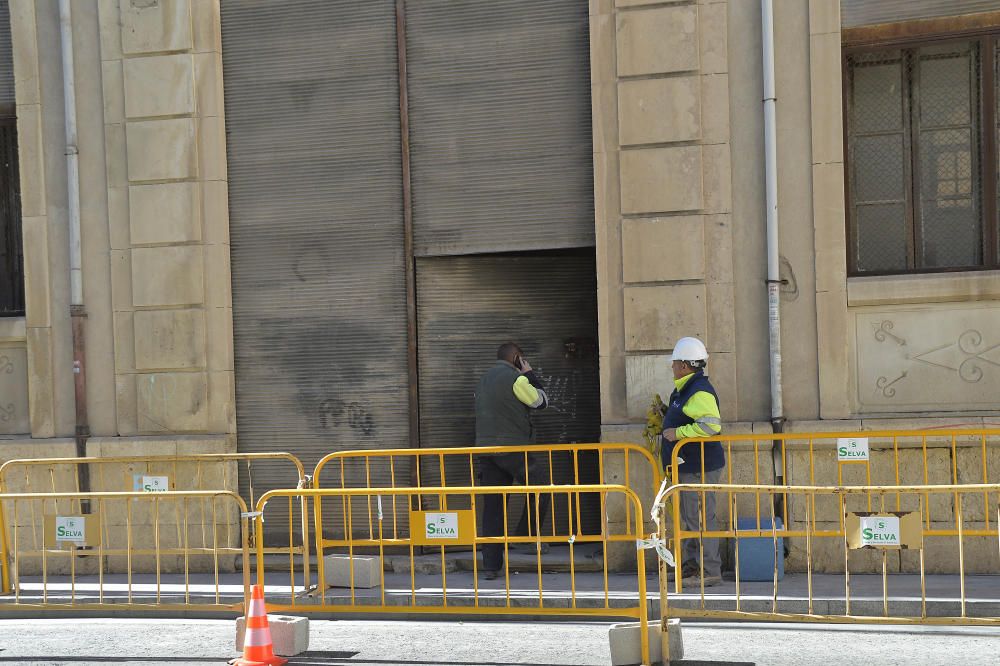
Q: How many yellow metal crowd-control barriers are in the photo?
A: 6